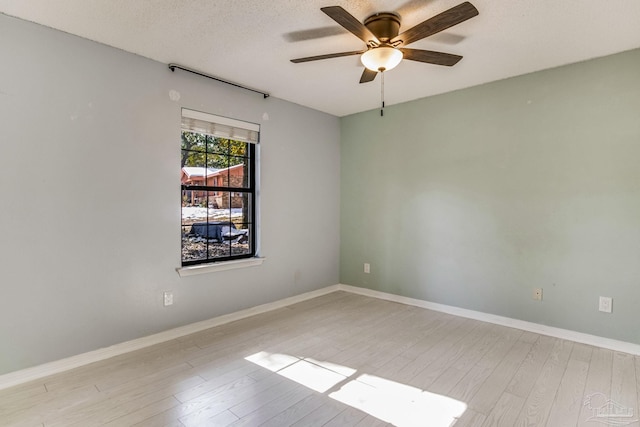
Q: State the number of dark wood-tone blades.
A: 5